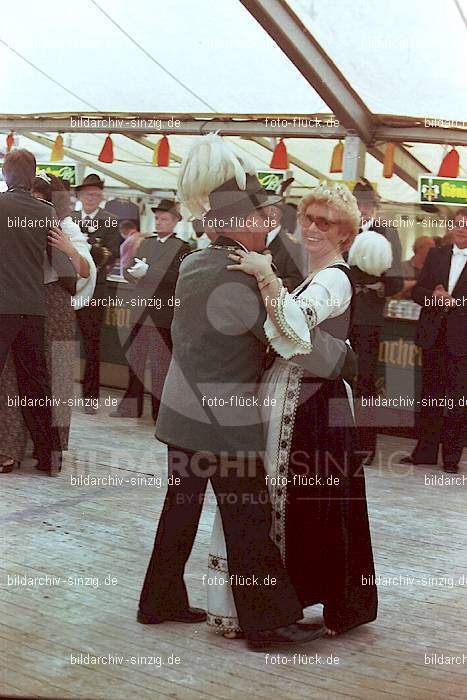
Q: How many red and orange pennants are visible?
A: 8